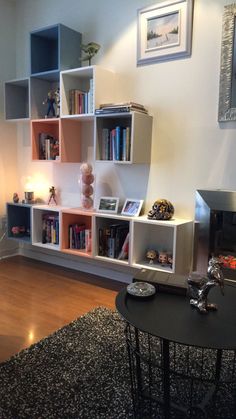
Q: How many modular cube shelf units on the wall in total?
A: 10